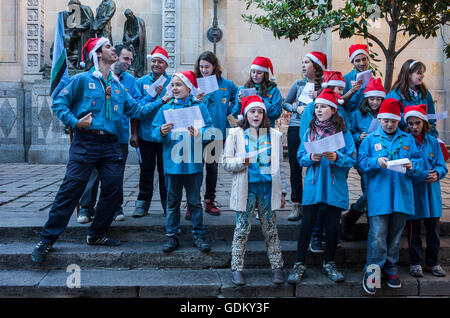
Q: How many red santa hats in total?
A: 12